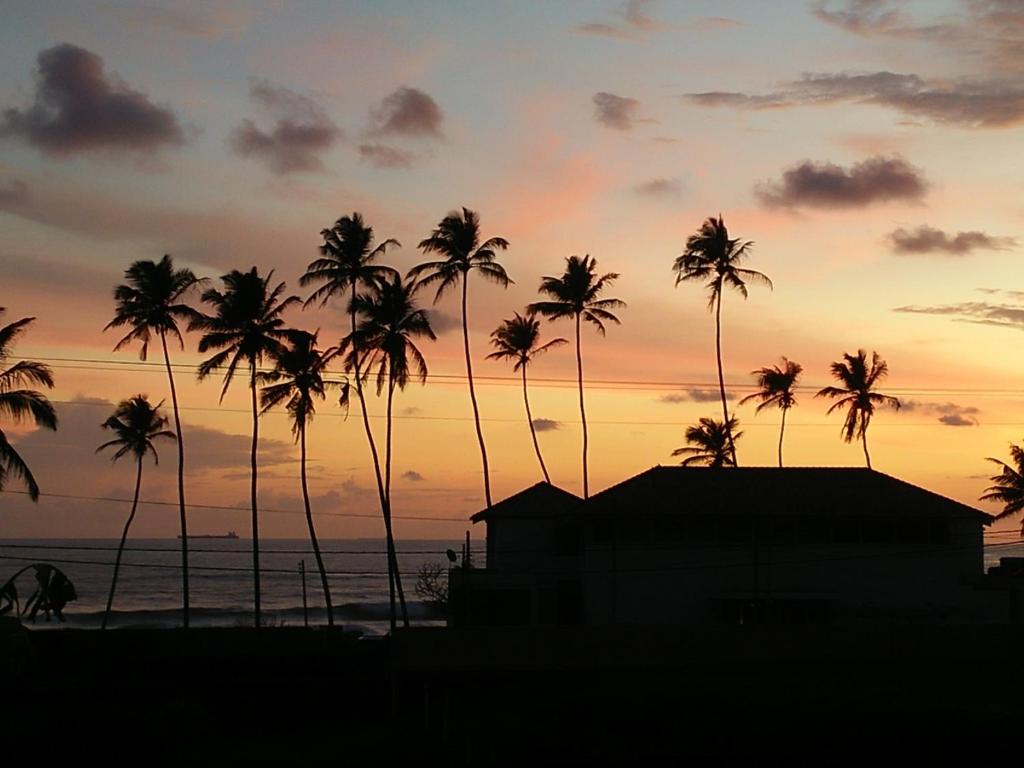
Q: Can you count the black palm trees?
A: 15